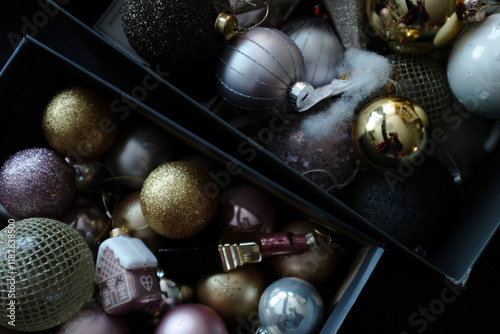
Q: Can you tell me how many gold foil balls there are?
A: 2